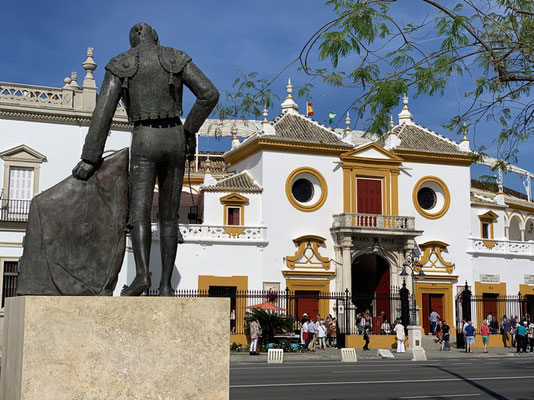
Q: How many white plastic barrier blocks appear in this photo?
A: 4